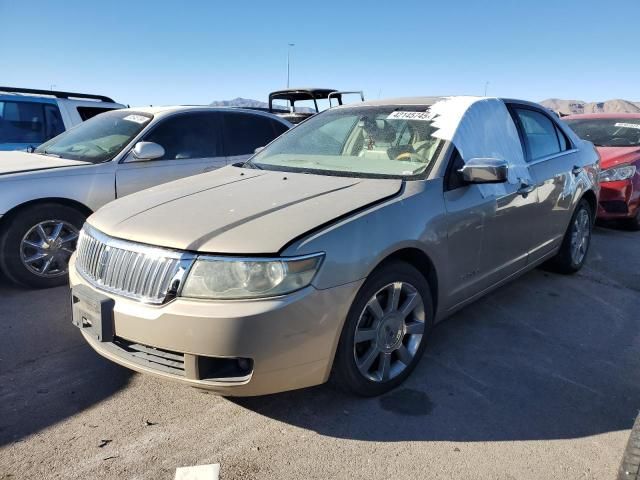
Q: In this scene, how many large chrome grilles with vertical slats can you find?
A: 1